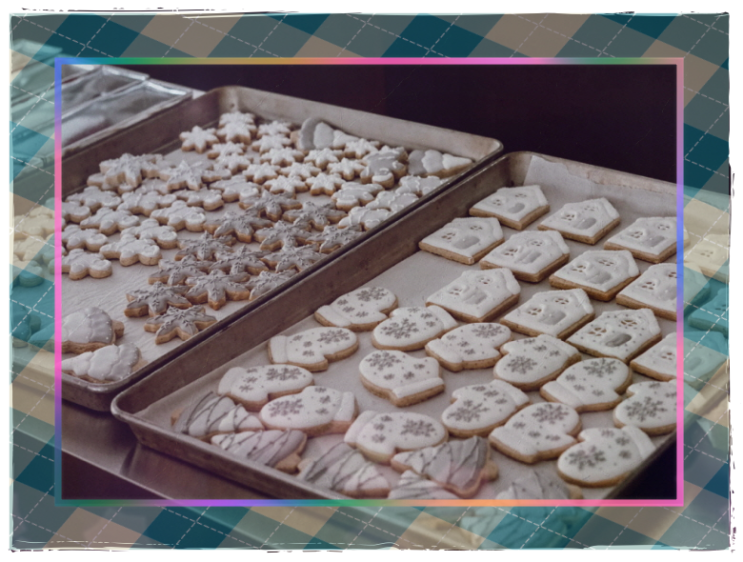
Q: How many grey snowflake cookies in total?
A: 13